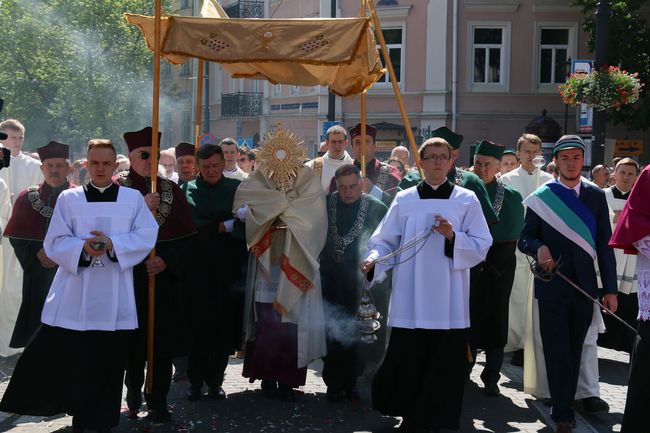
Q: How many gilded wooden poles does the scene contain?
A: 4